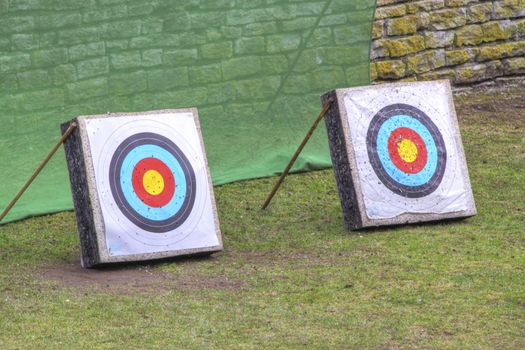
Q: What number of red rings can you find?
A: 2